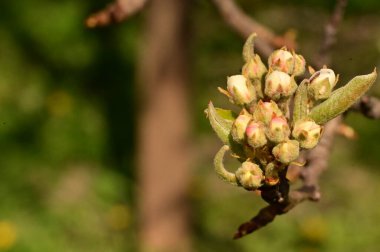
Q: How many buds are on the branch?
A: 13